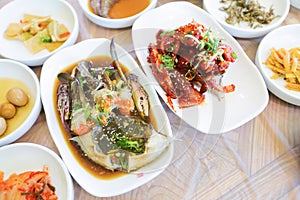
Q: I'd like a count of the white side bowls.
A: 6